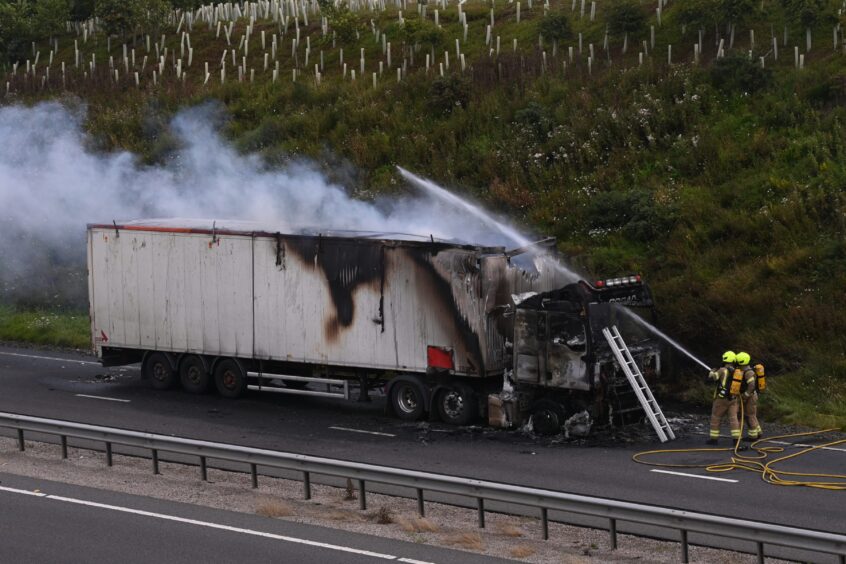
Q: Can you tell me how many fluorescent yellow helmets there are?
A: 2